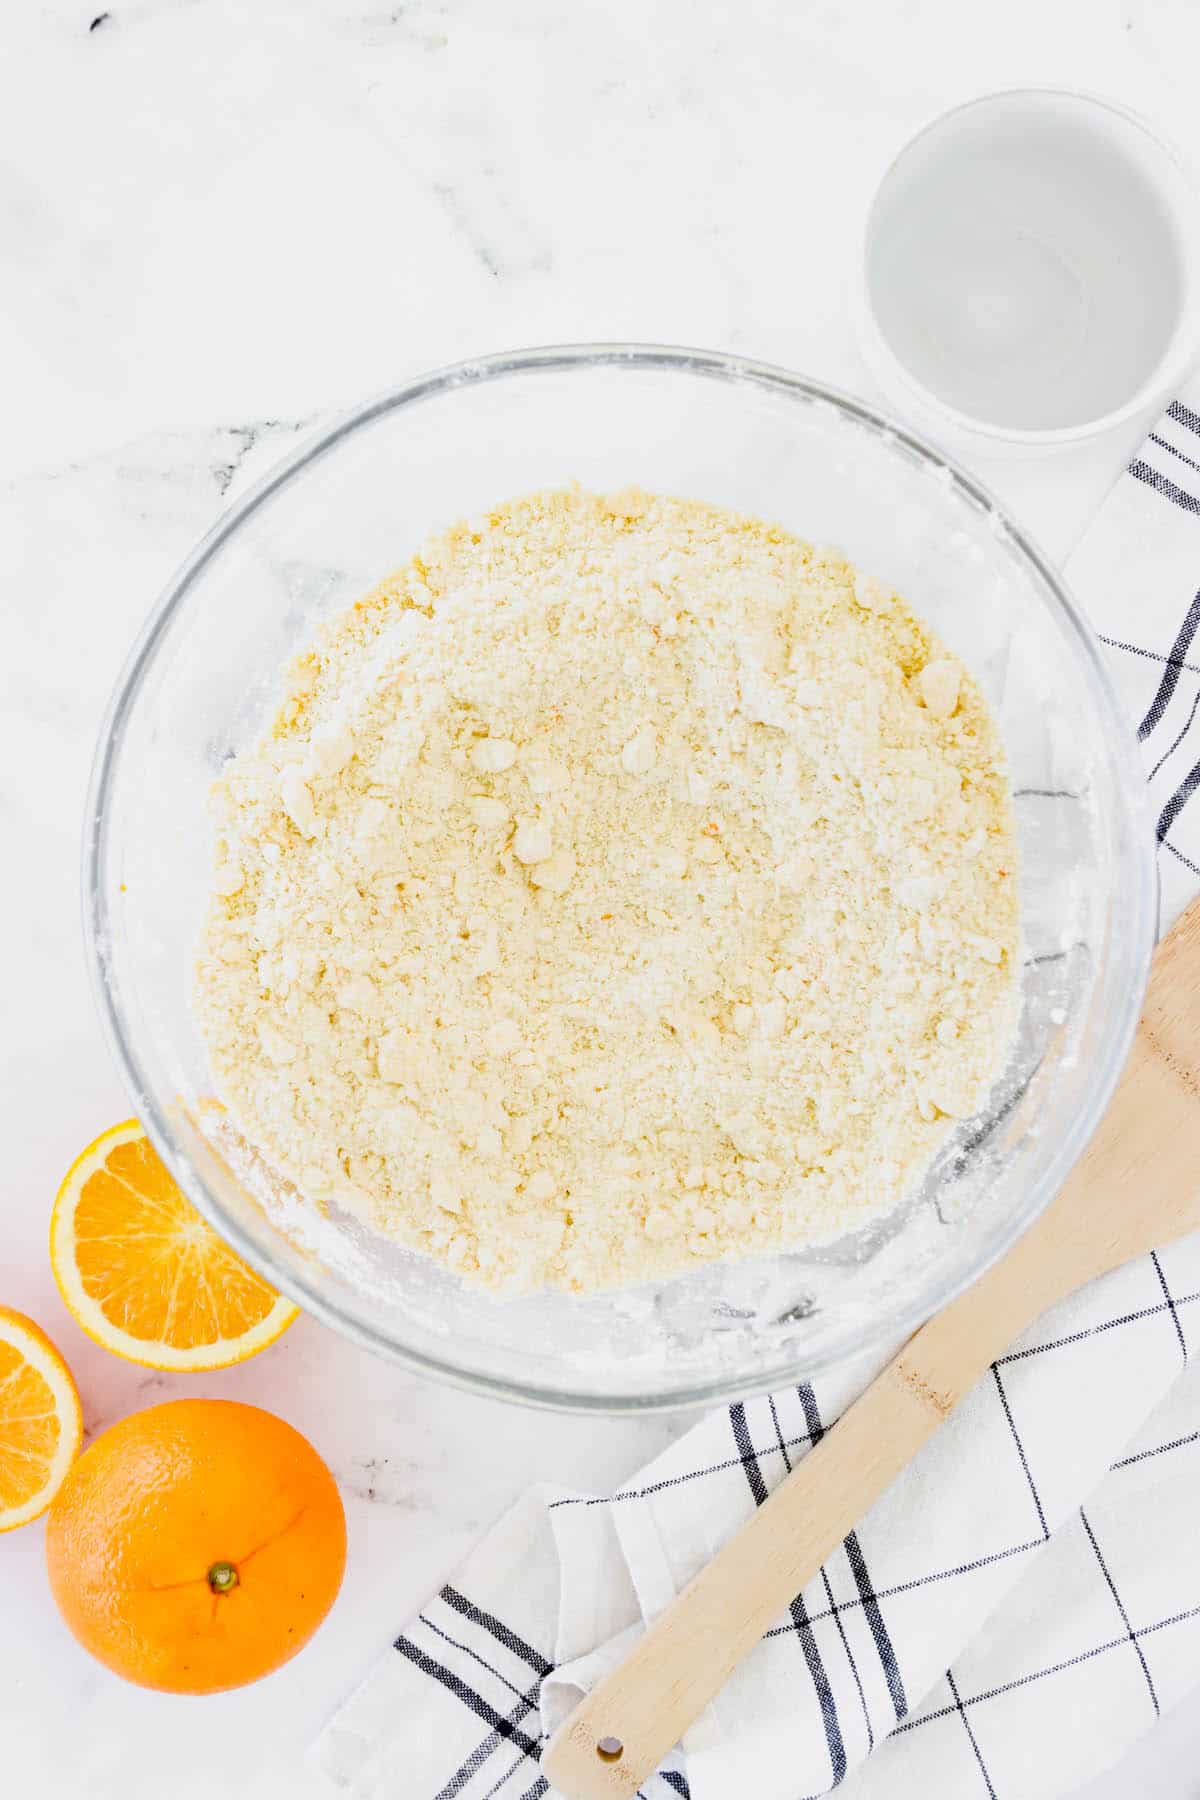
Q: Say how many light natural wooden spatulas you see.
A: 1